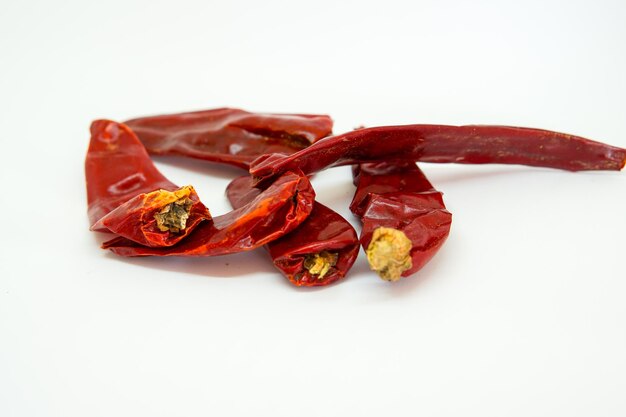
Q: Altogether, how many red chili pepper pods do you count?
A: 6